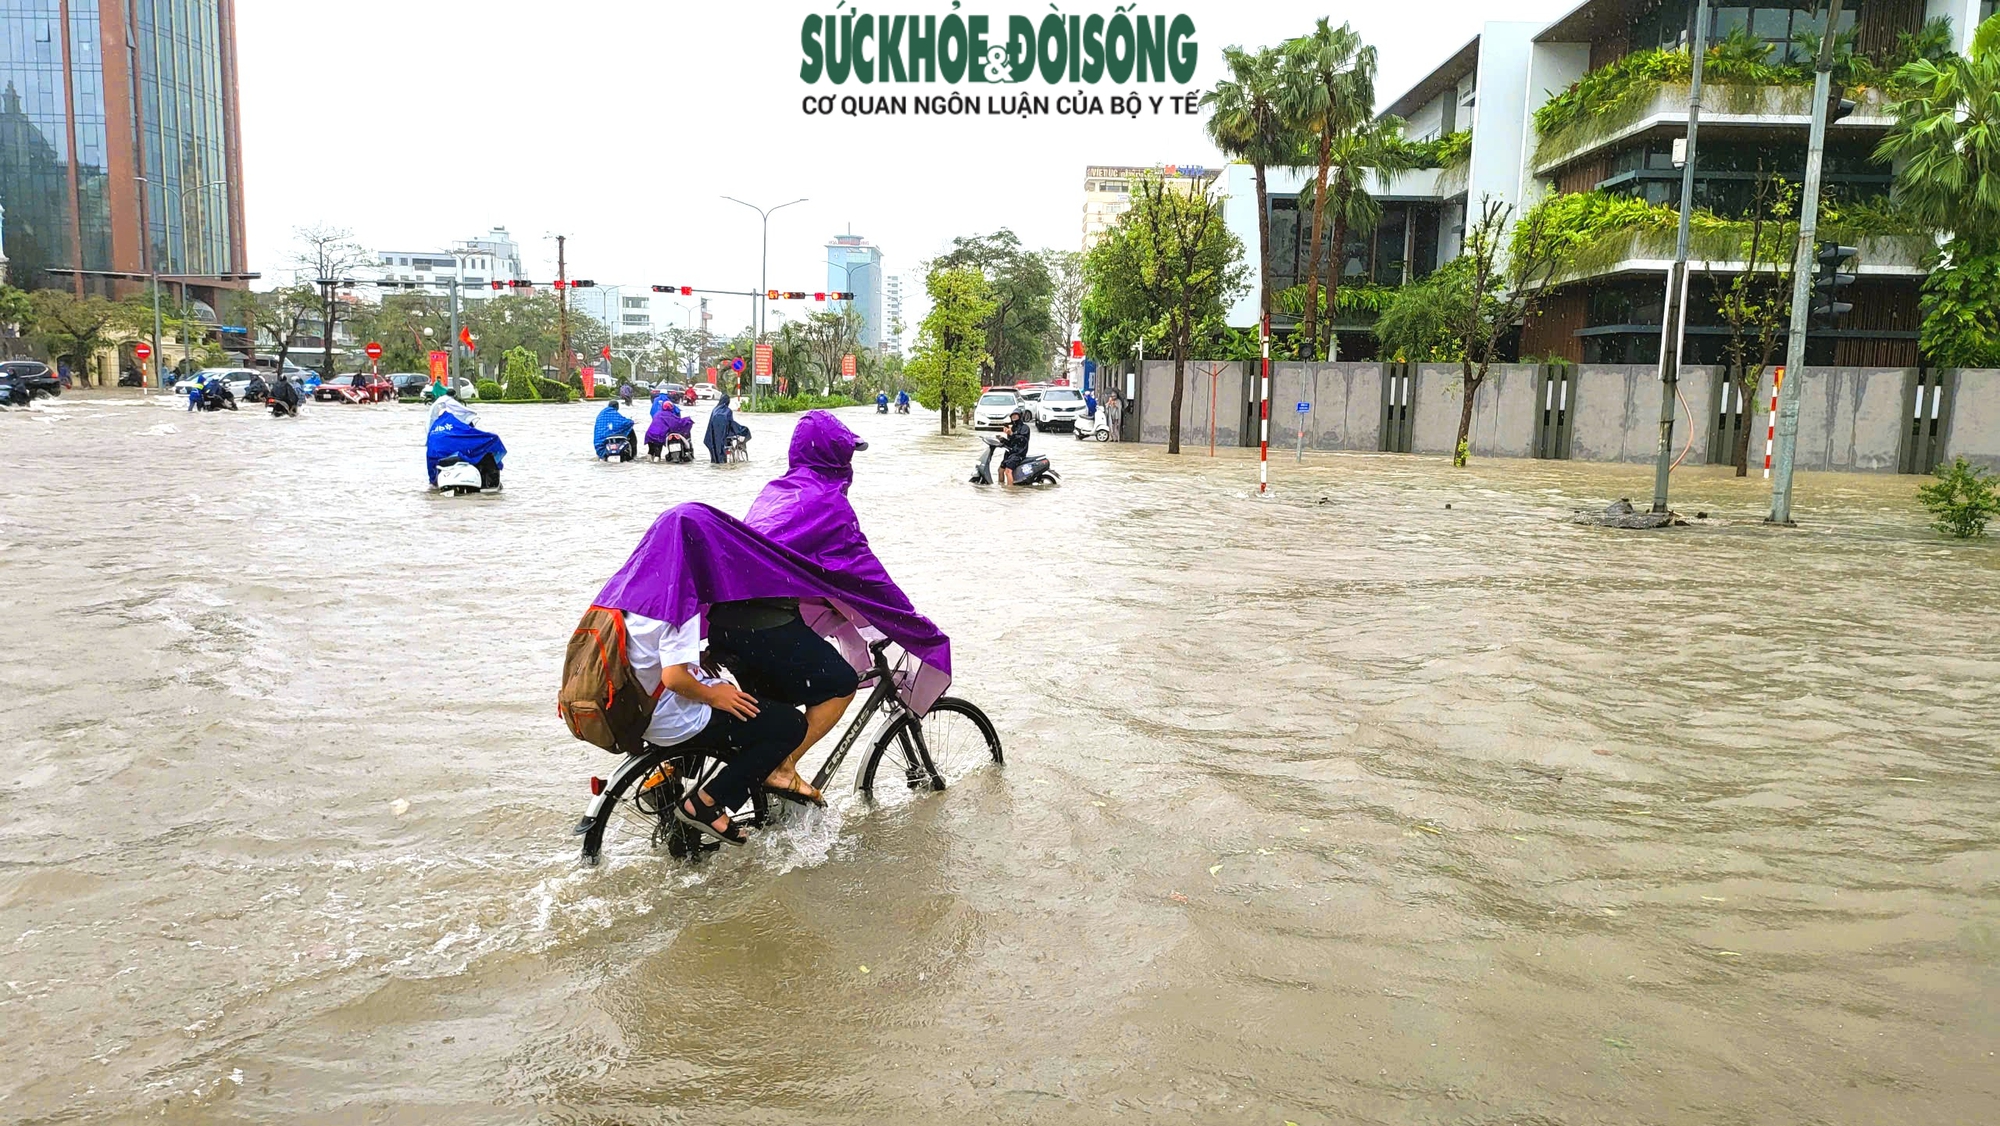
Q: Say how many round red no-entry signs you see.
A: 2